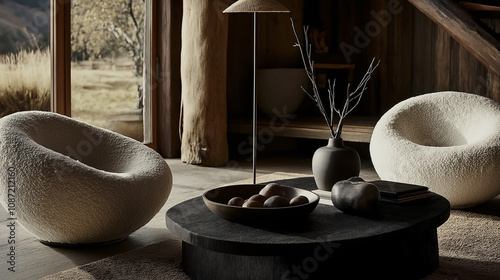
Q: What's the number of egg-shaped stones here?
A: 6